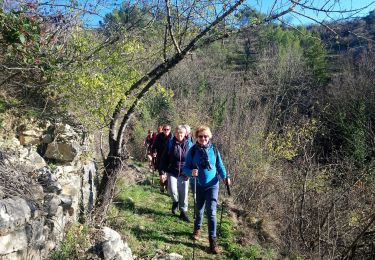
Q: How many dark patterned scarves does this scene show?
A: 1